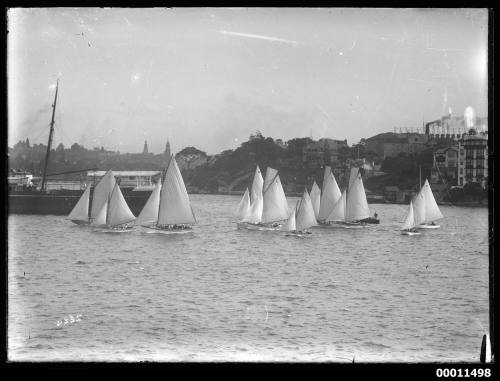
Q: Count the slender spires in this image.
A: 2